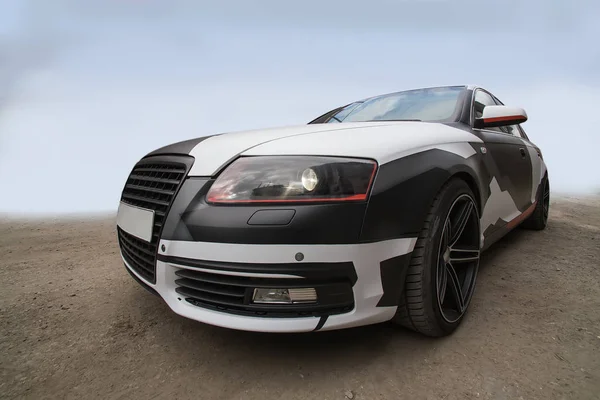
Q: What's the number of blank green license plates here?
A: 0